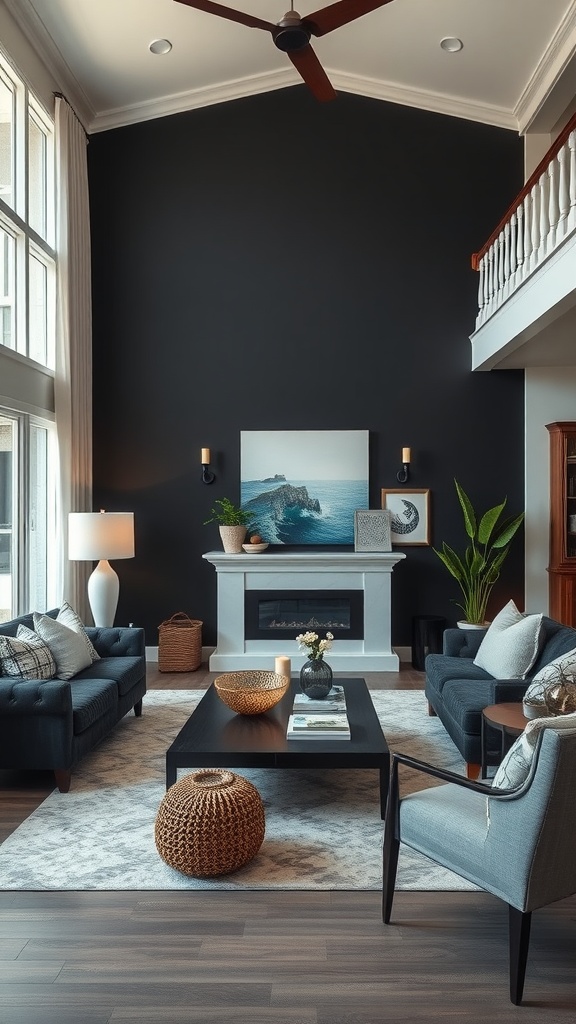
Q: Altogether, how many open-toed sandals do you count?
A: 0